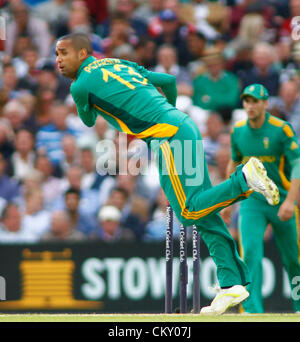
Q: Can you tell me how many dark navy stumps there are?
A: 3